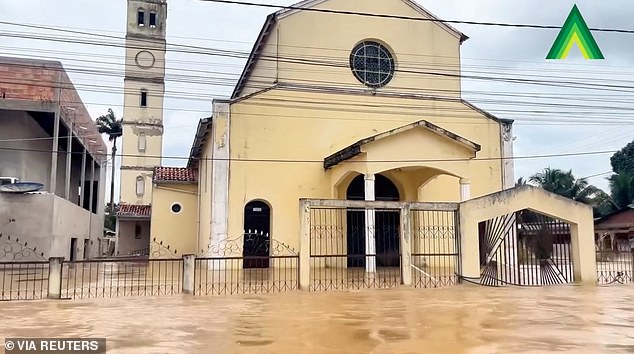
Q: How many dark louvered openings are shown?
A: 3